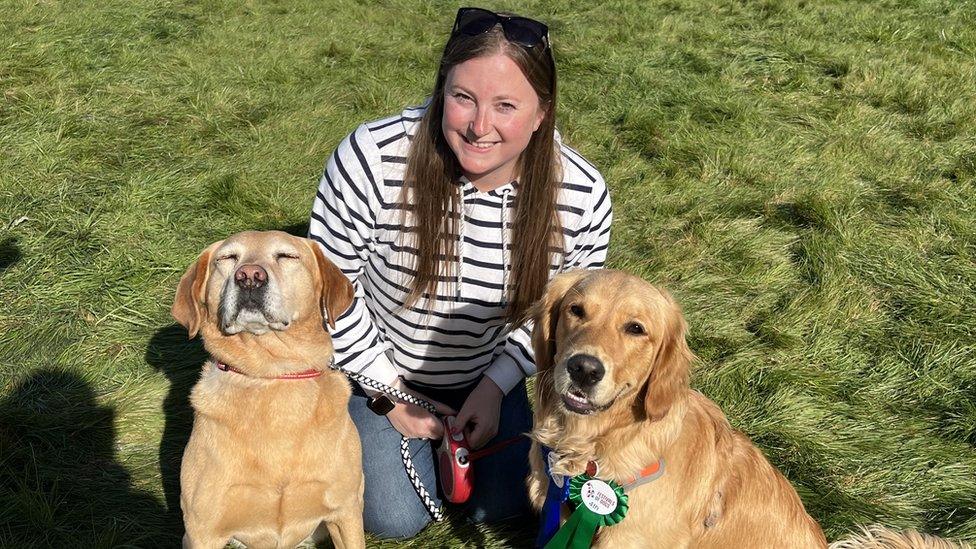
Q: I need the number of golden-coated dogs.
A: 2